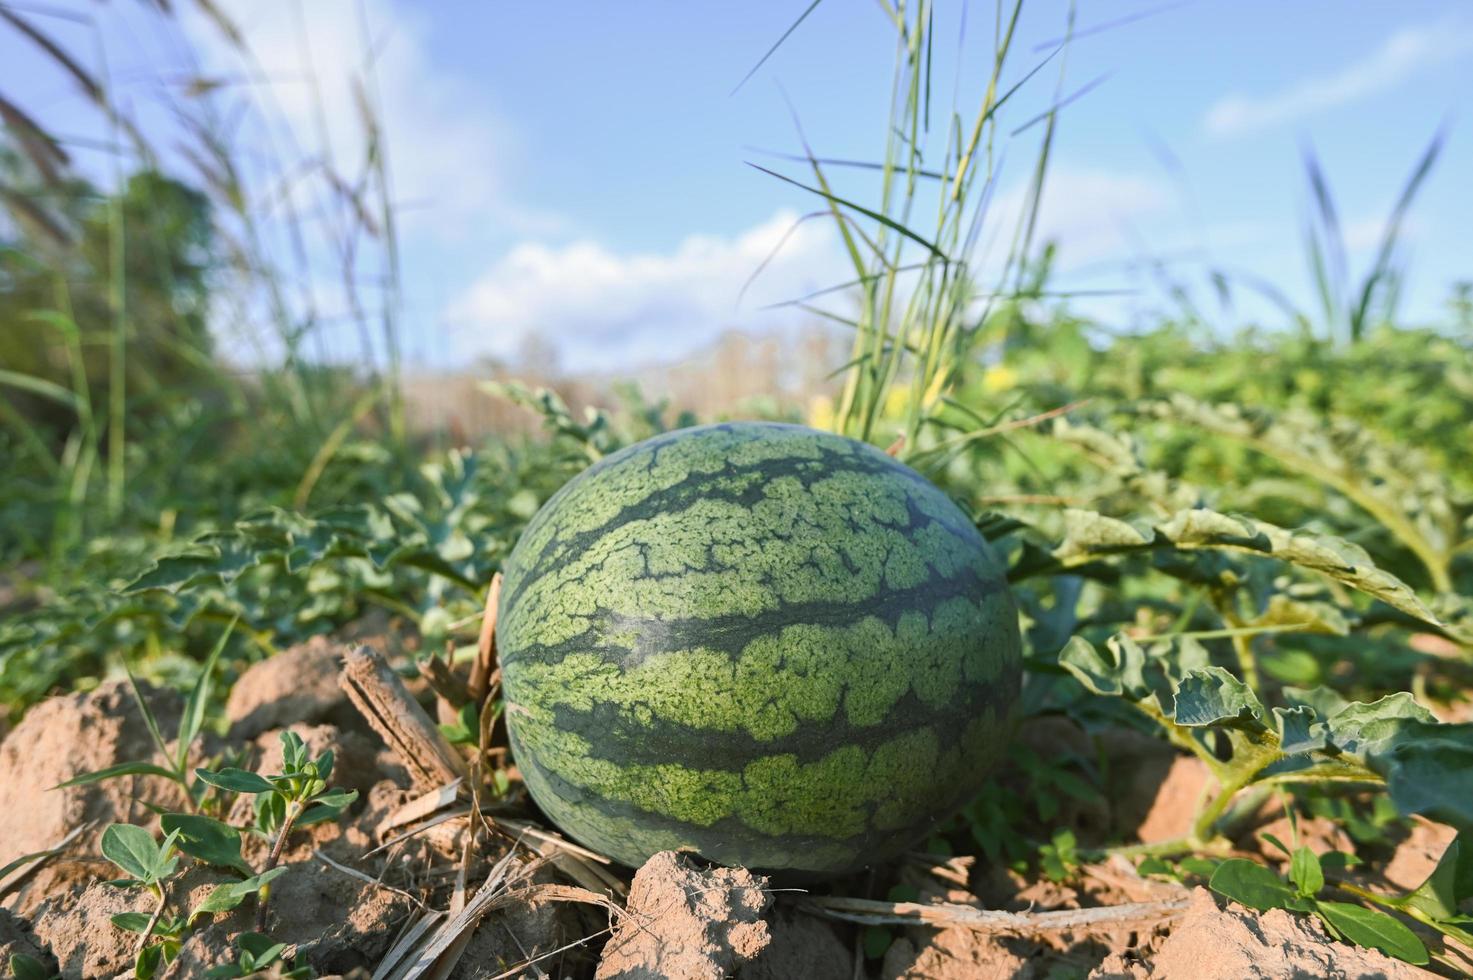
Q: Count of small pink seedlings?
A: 0